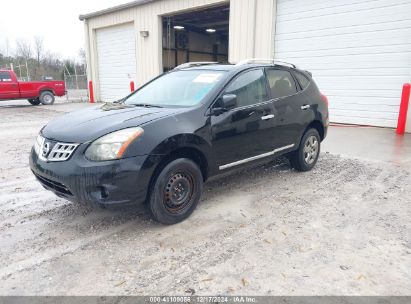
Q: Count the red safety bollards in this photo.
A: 3